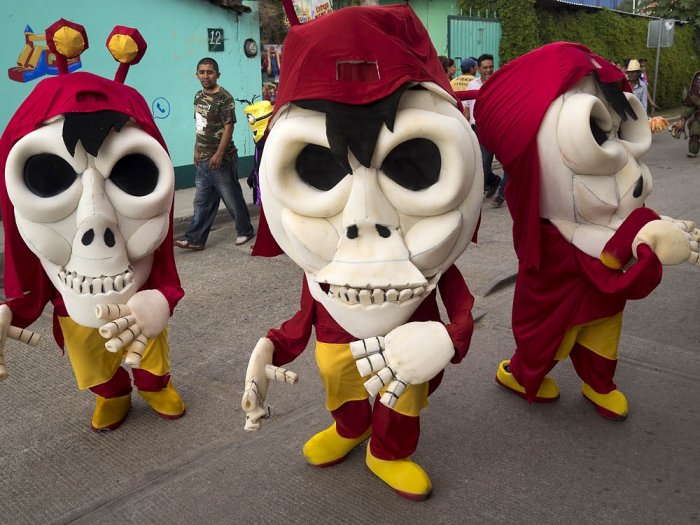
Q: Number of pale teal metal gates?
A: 1